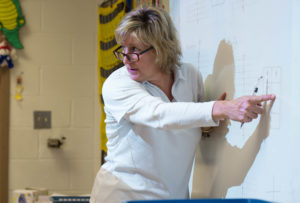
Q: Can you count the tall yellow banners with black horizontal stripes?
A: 1